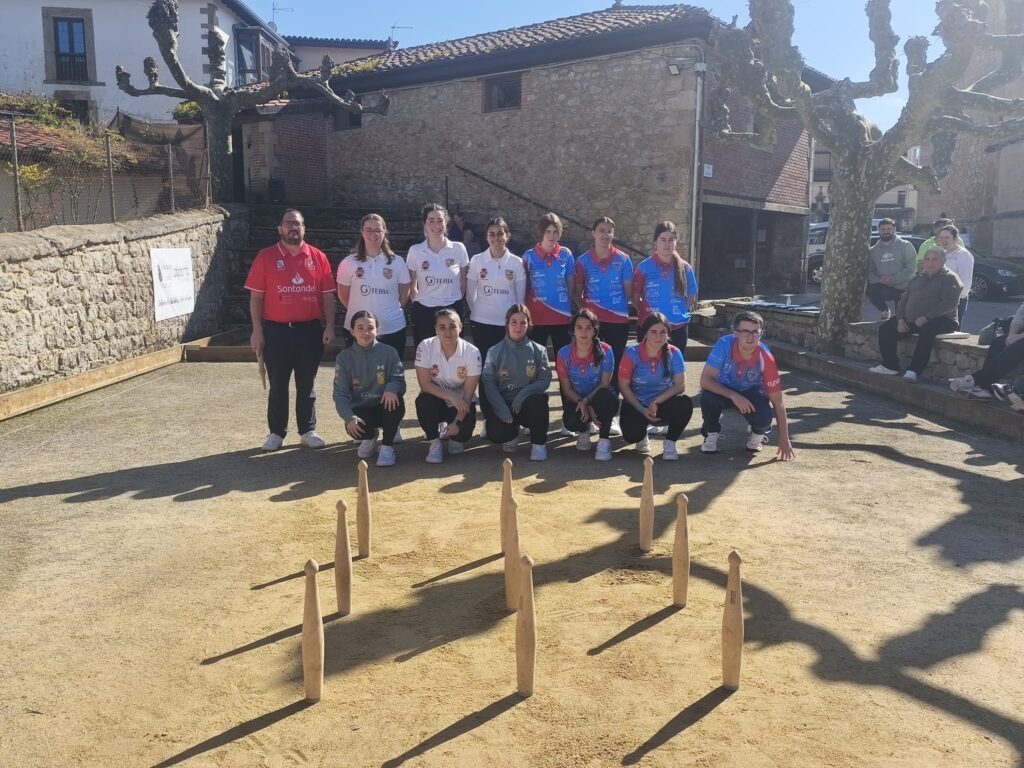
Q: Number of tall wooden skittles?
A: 9